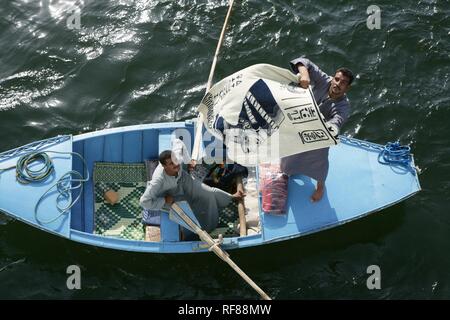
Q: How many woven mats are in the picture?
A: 2